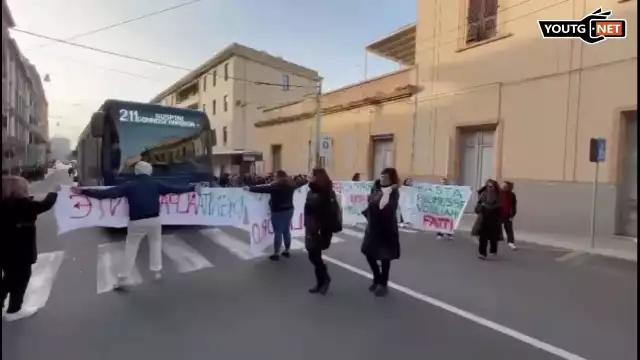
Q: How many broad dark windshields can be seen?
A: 1